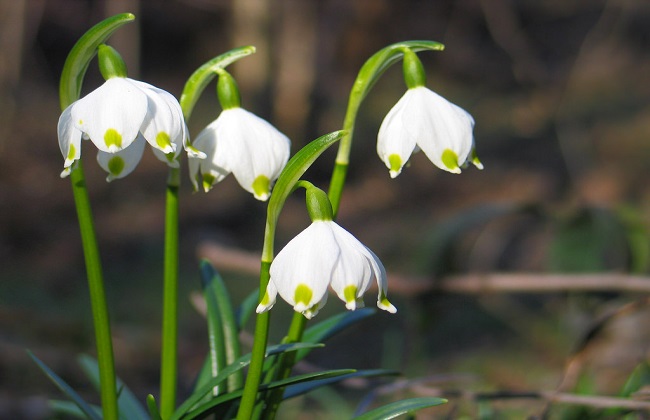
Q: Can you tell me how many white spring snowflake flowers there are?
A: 4